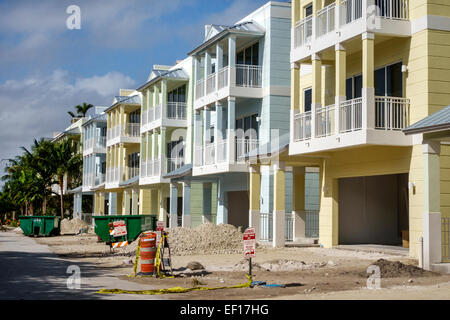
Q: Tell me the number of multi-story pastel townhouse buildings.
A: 6